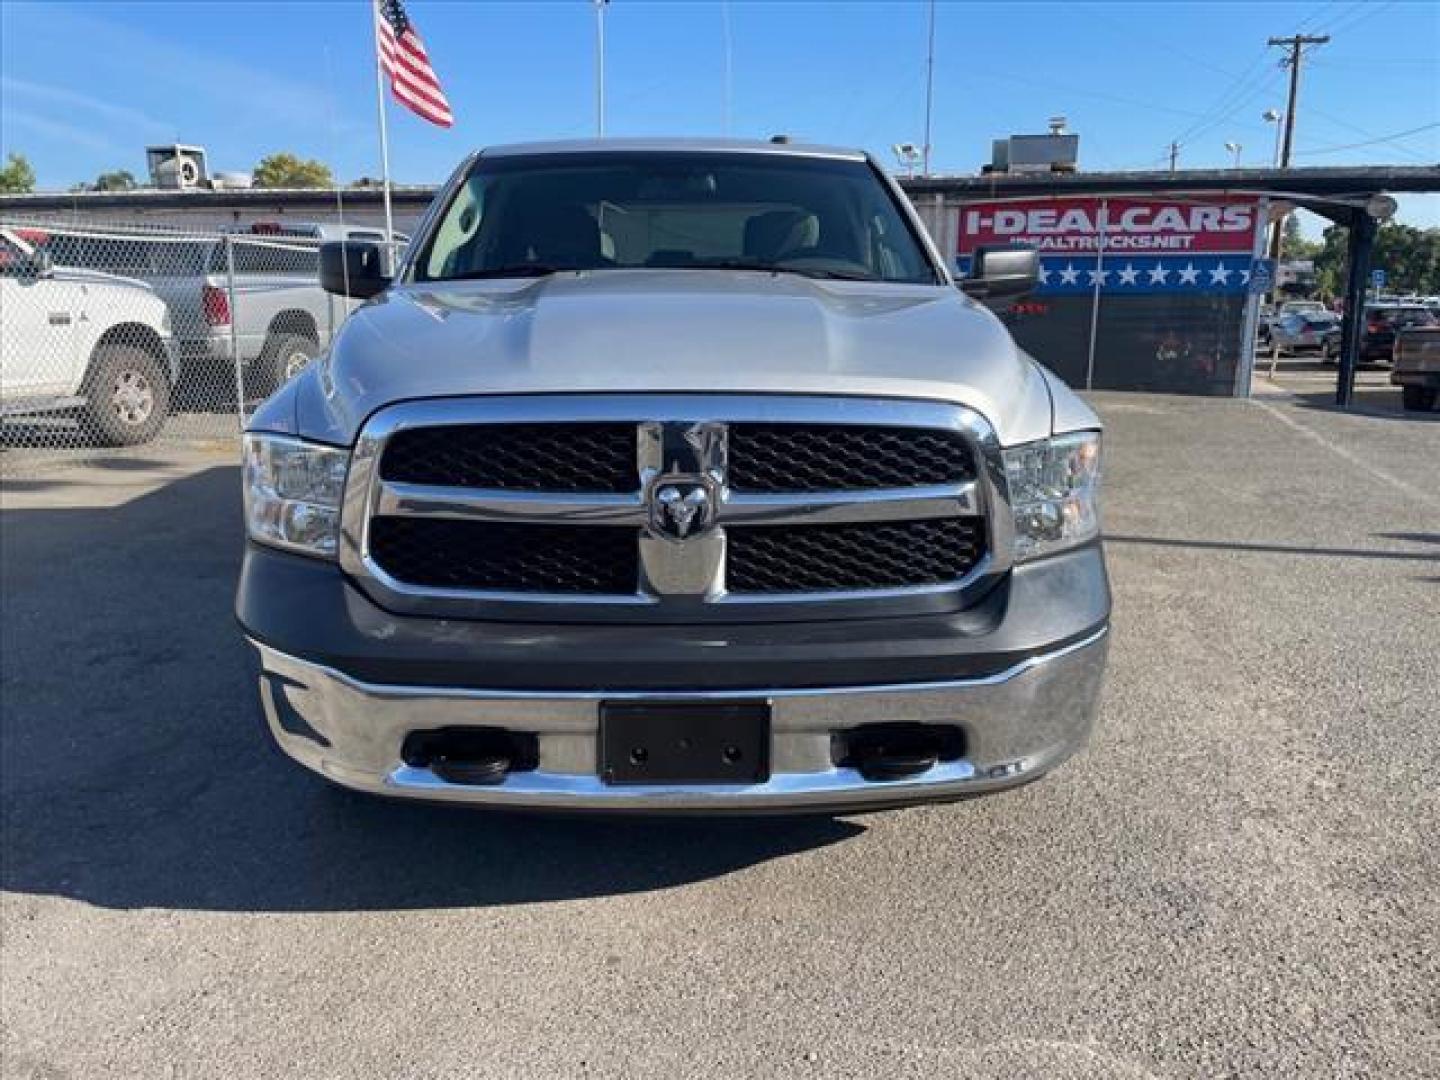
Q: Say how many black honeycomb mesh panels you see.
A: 4